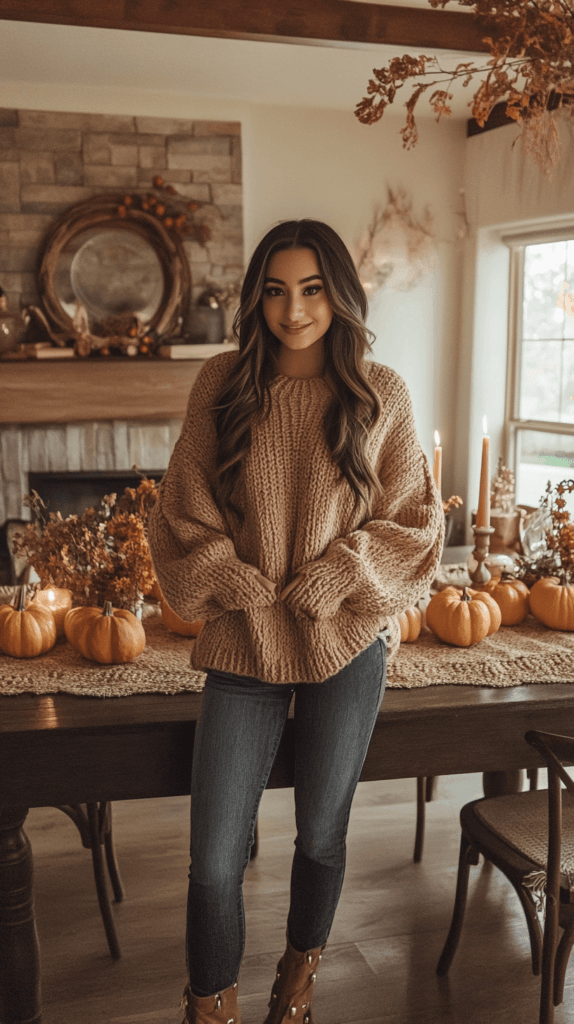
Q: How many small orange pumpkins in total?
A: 7